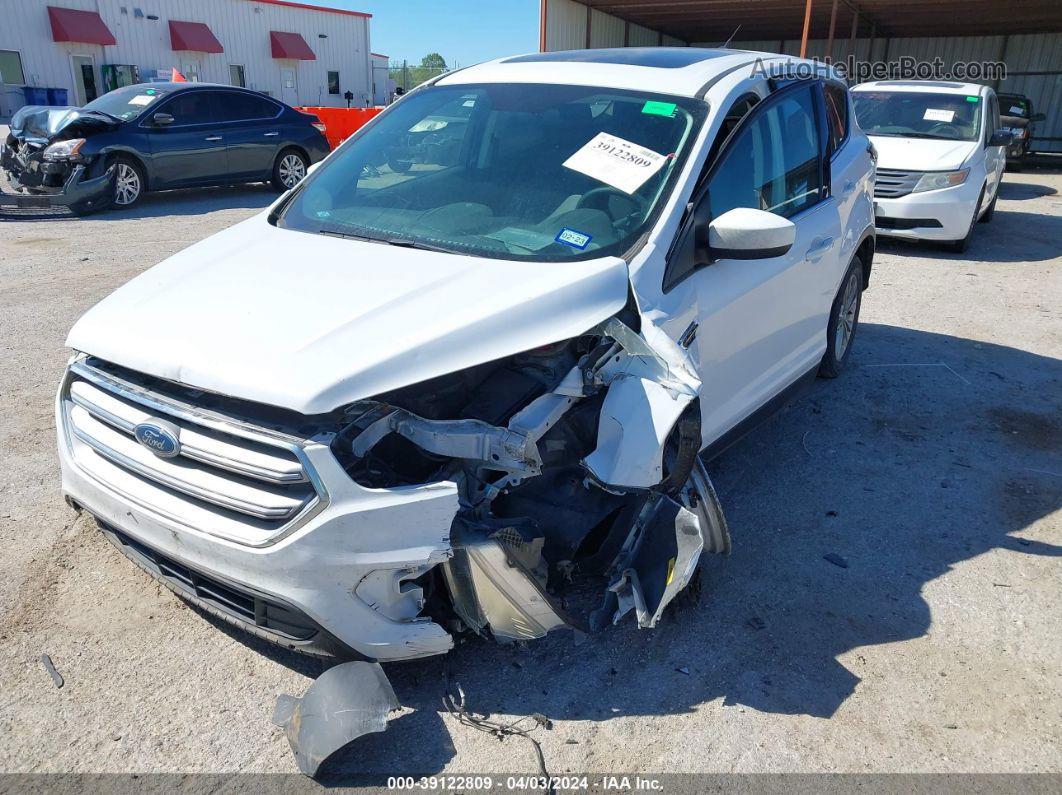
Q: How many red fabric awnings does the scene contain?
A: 3